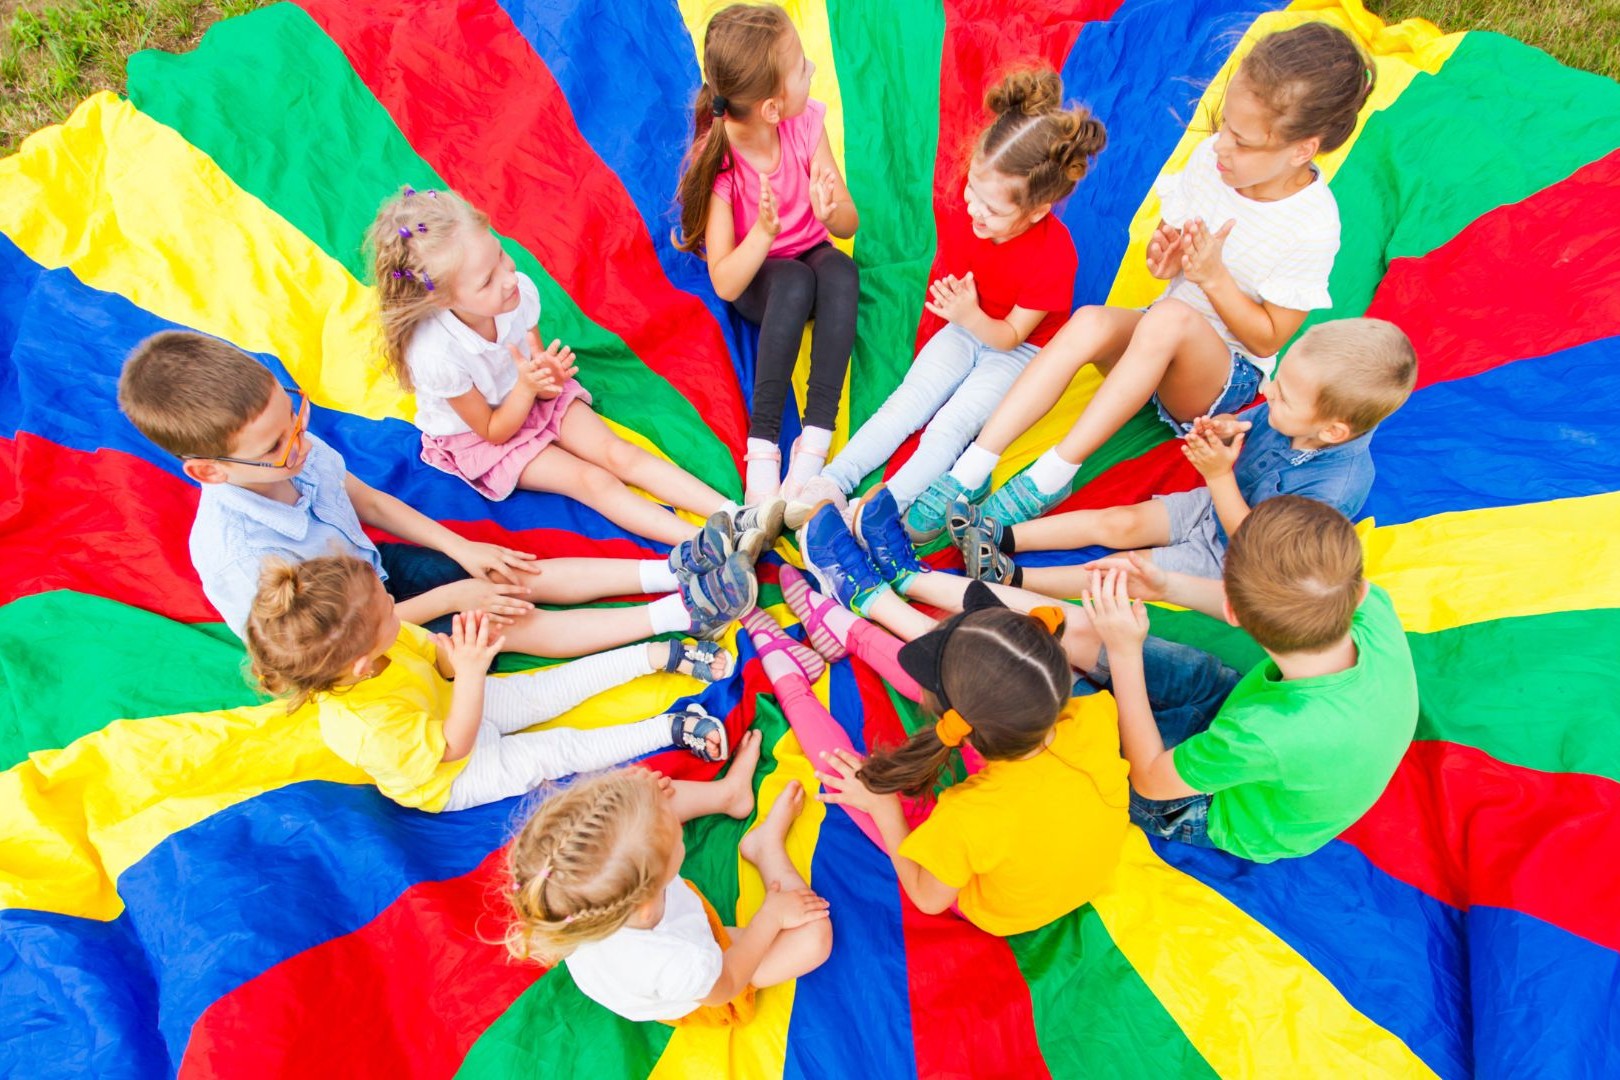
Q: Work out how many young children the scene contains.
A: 10